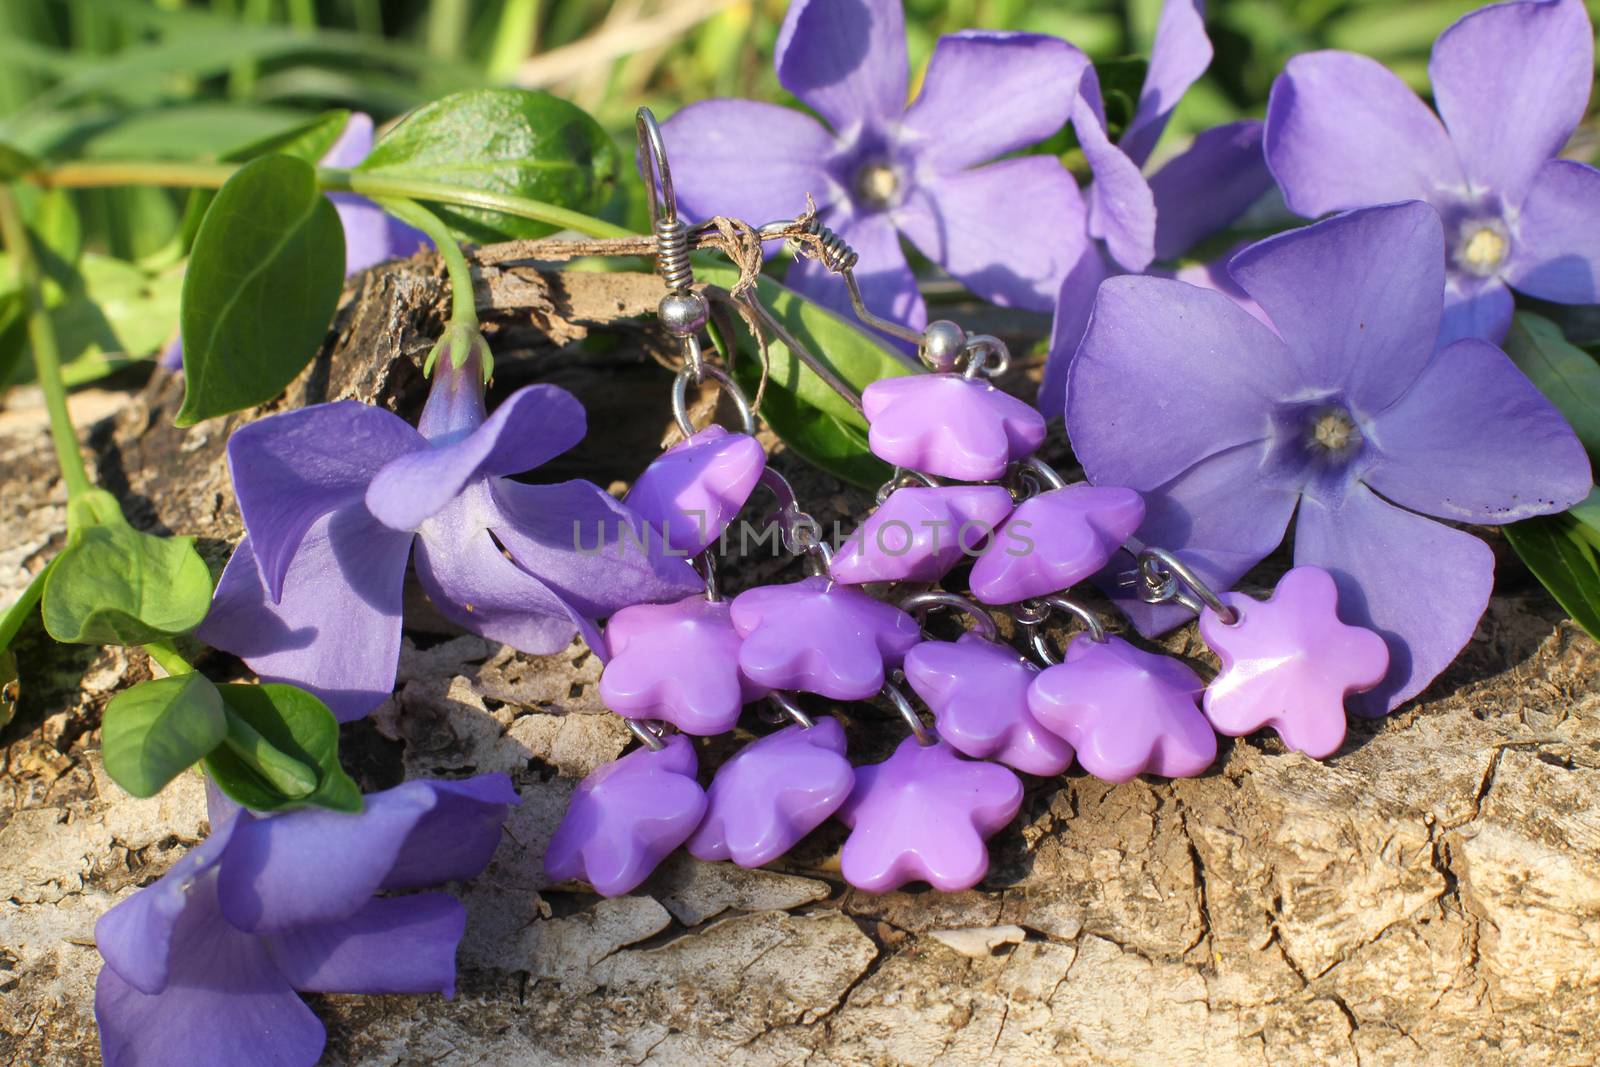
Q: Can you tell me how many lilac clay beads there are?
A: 12